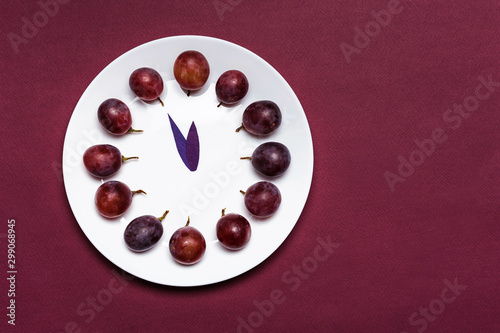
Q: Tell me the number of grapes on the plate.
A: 12